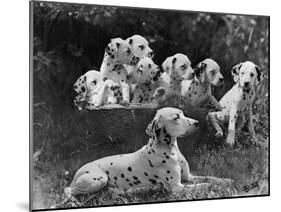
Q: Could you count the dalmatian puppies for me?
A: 7